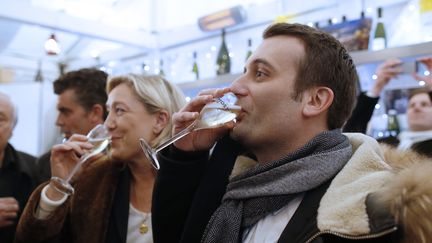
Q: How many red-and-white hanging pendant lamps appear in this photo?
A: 1